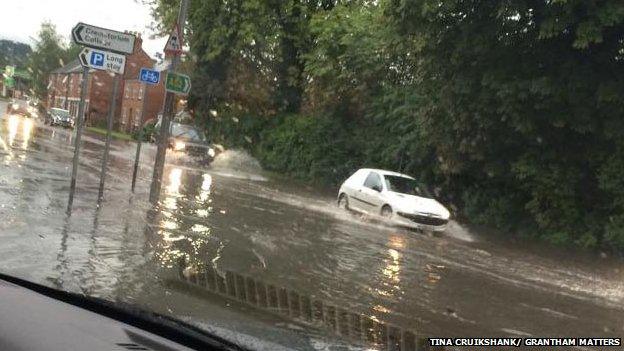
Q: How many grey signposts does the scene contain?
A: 4